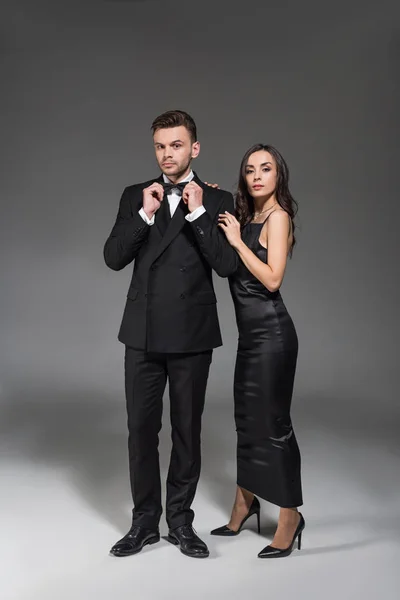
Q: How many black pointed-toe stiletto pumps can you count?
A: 2